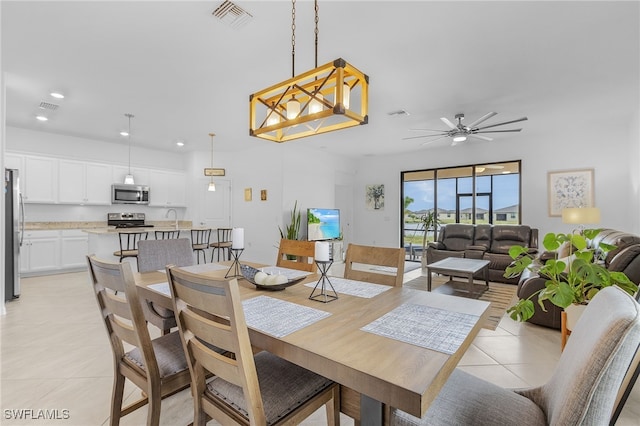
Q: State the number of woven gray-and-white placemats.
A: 6